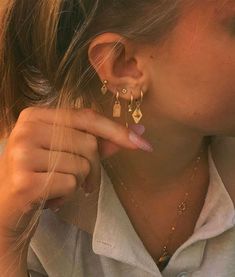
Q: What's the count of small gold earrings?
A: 5